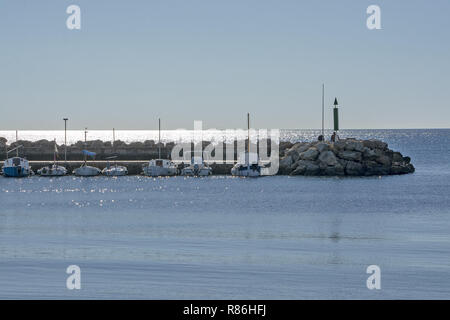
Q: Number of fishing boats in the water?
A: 7